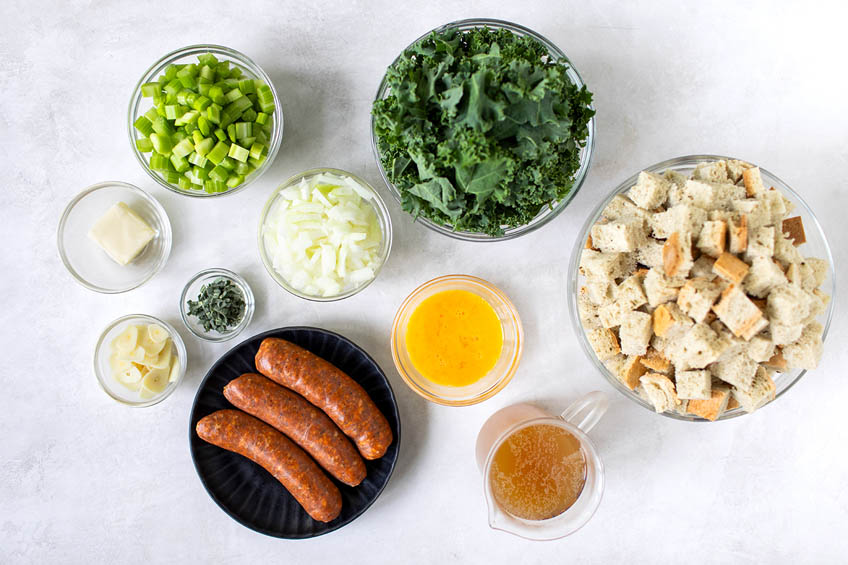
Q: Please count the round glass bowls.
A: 8